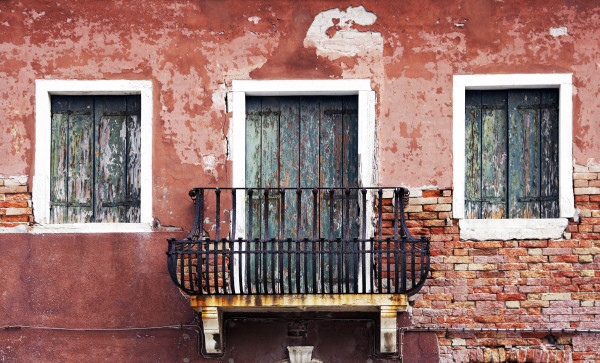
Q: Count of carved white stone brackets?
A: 2